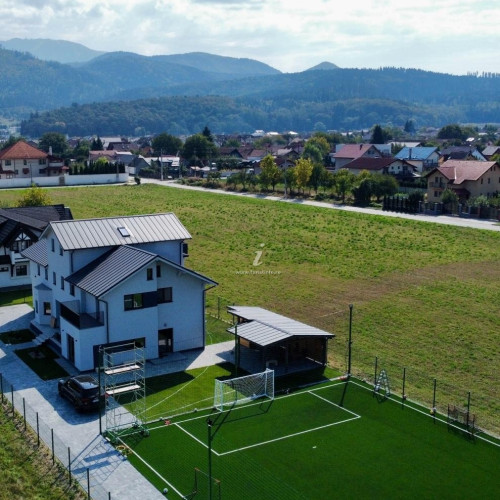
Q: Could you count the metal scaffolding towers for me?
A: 1